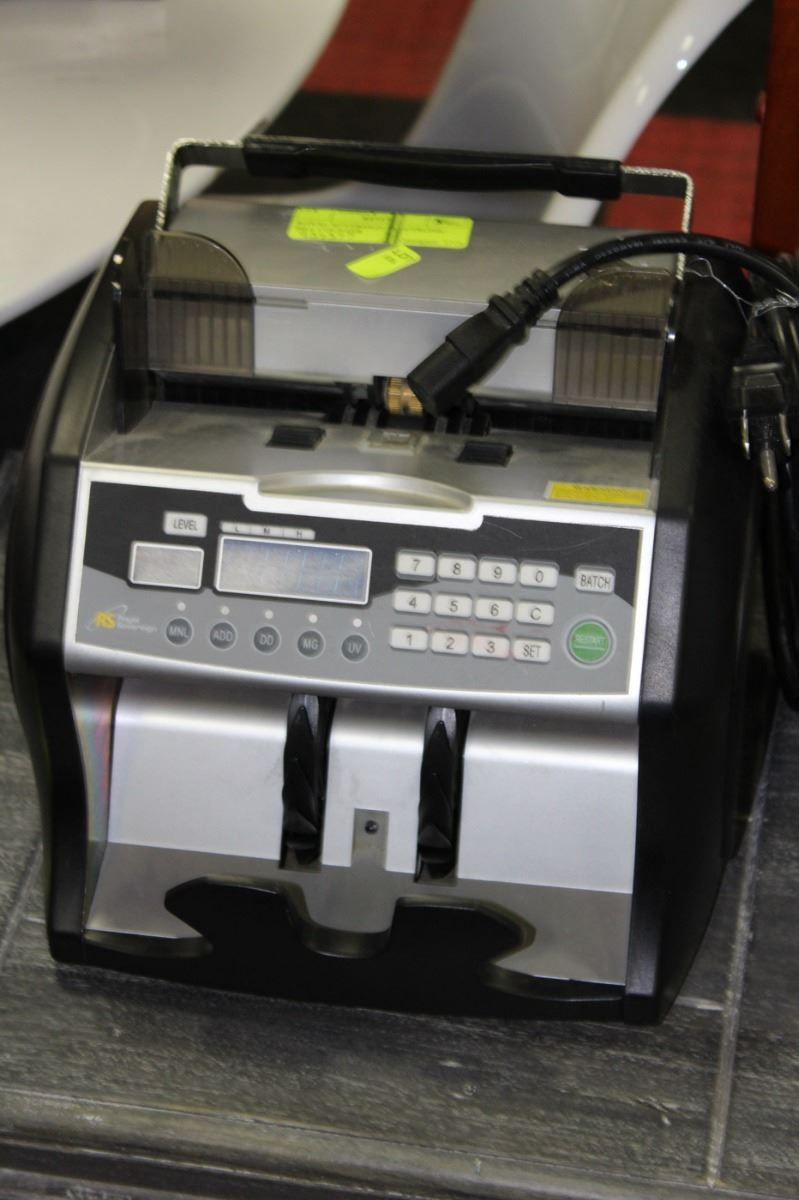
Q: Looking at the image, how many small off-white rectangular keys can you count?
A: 14